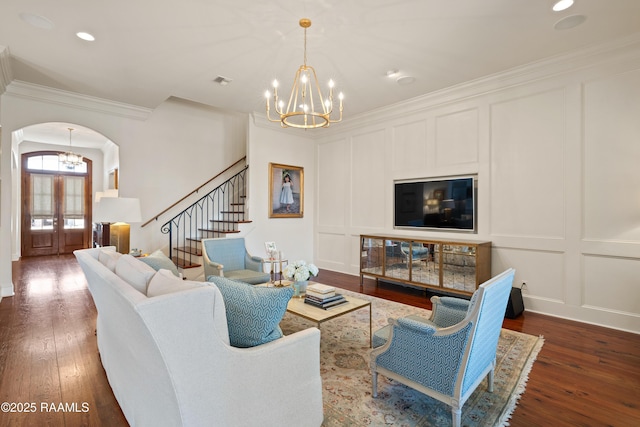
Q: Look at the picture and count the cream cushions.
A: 3